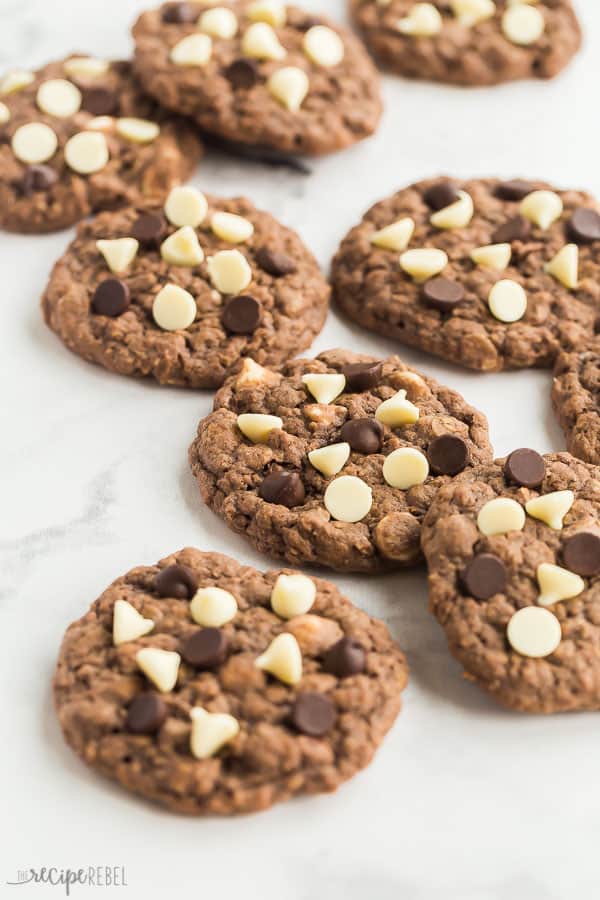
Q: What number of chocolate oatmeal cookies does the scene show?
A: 9